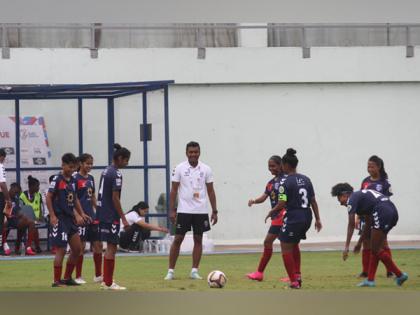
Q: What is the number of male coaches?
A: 1